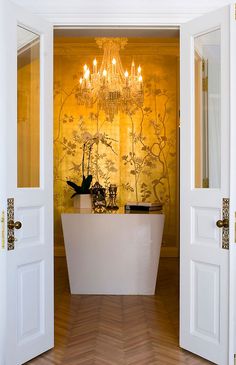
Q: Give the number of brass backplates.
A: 2